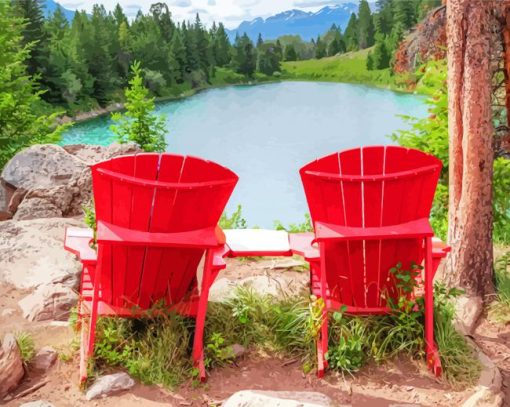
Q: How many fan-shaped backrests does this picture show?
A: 2